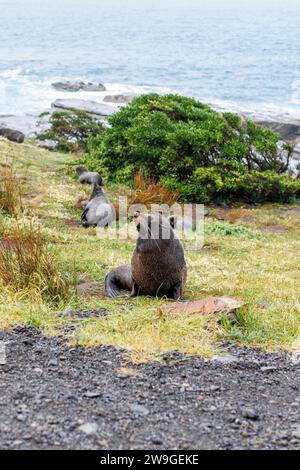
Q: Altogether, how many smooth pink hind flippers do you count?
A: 0